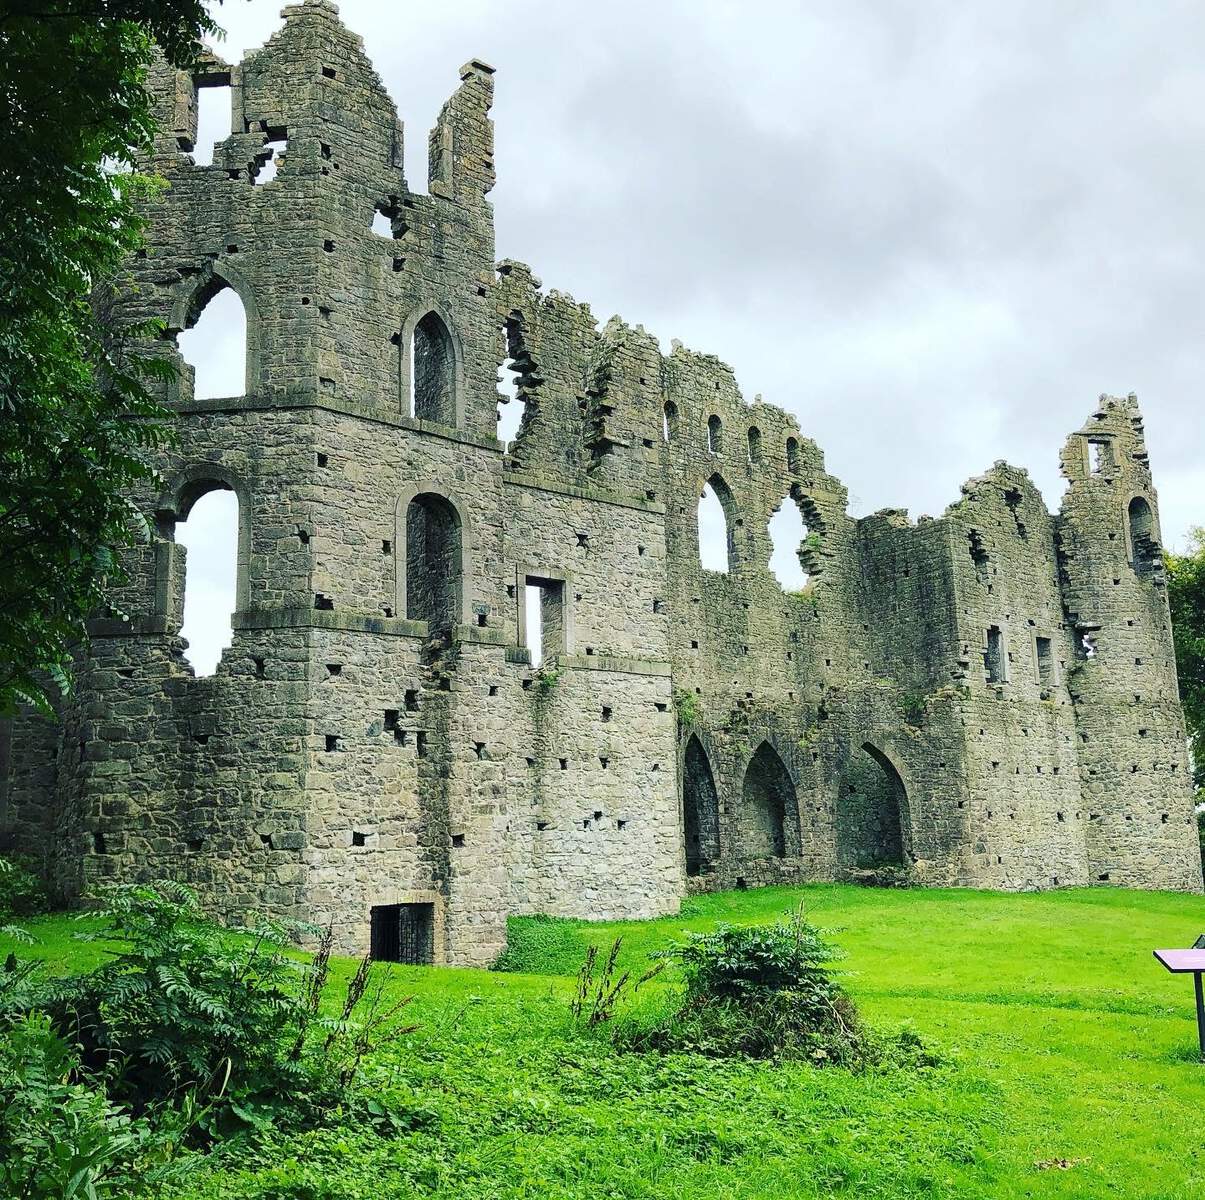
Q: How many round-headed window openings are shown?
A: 7